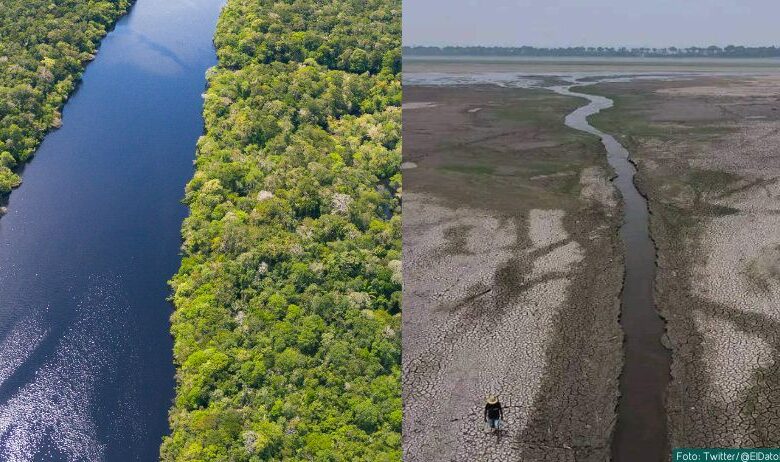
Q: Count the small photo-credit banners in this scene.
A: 1